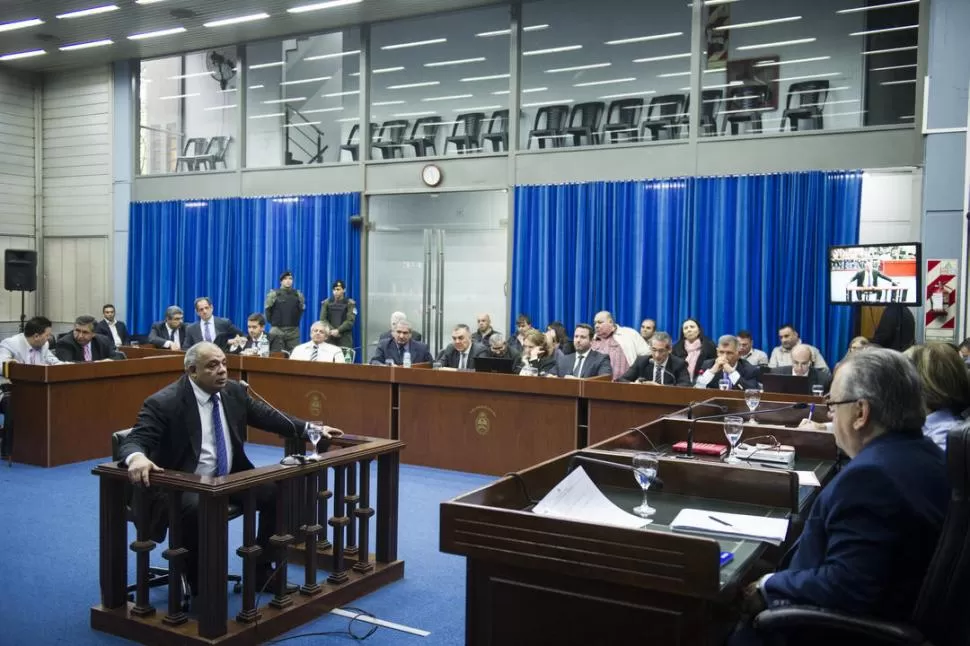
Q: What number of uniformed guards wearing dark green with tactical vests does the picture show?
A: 2